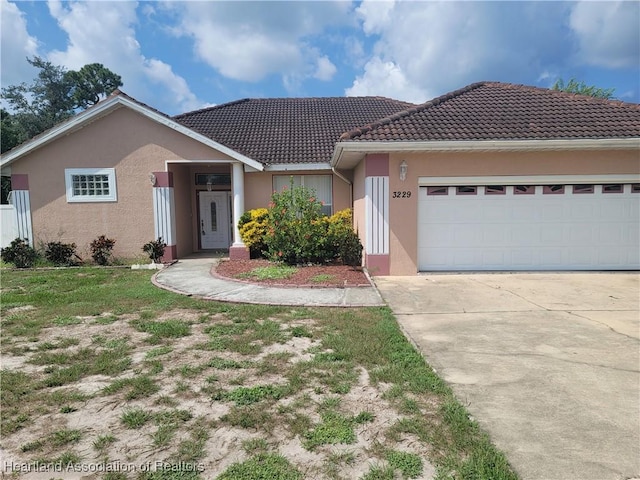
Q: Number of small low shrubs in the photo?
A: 4